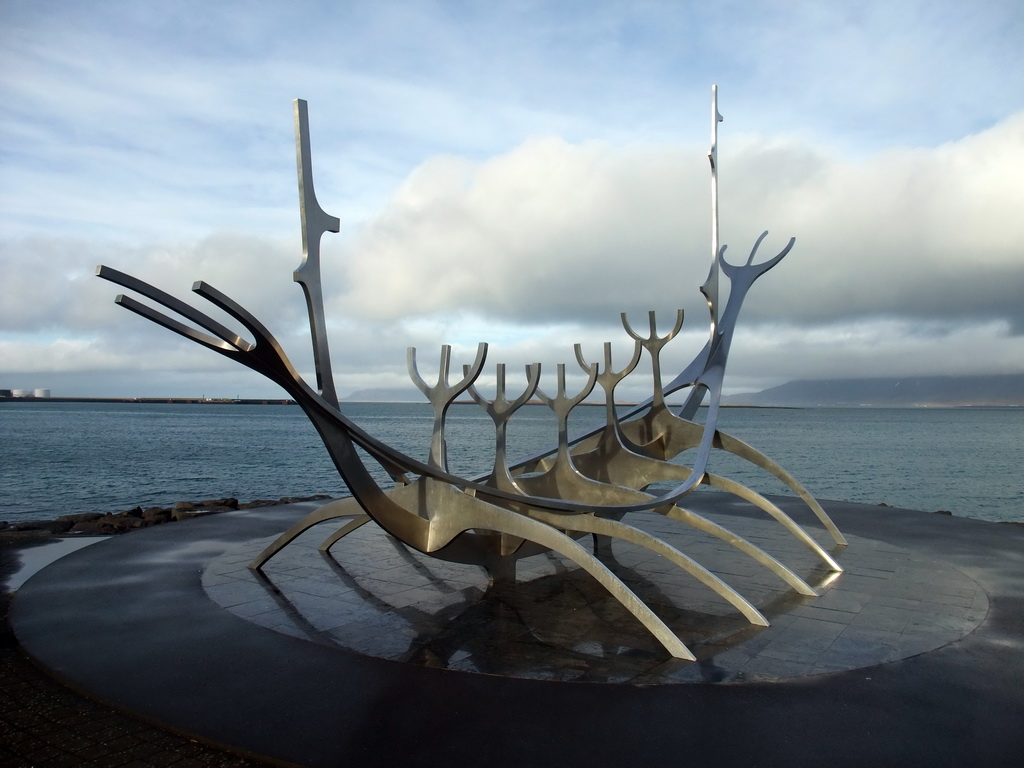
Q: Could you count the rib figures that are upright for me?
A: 5